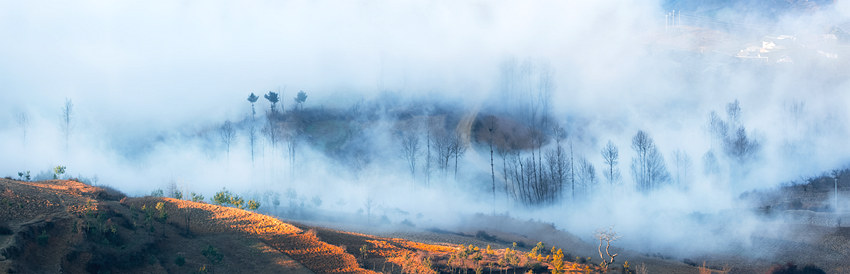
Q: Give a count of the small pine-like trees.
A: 3